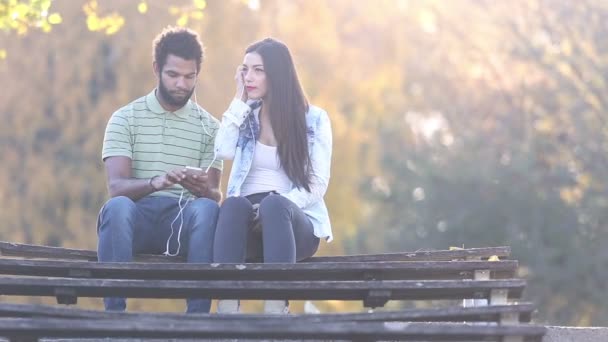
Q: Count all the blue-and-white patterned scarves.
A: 0